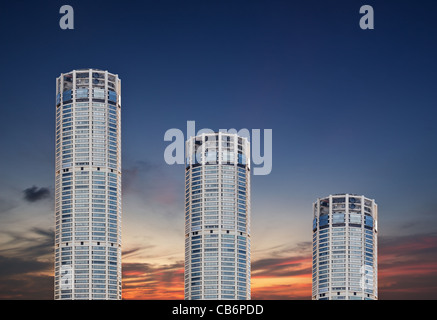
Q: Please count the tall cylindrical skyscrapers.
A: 3